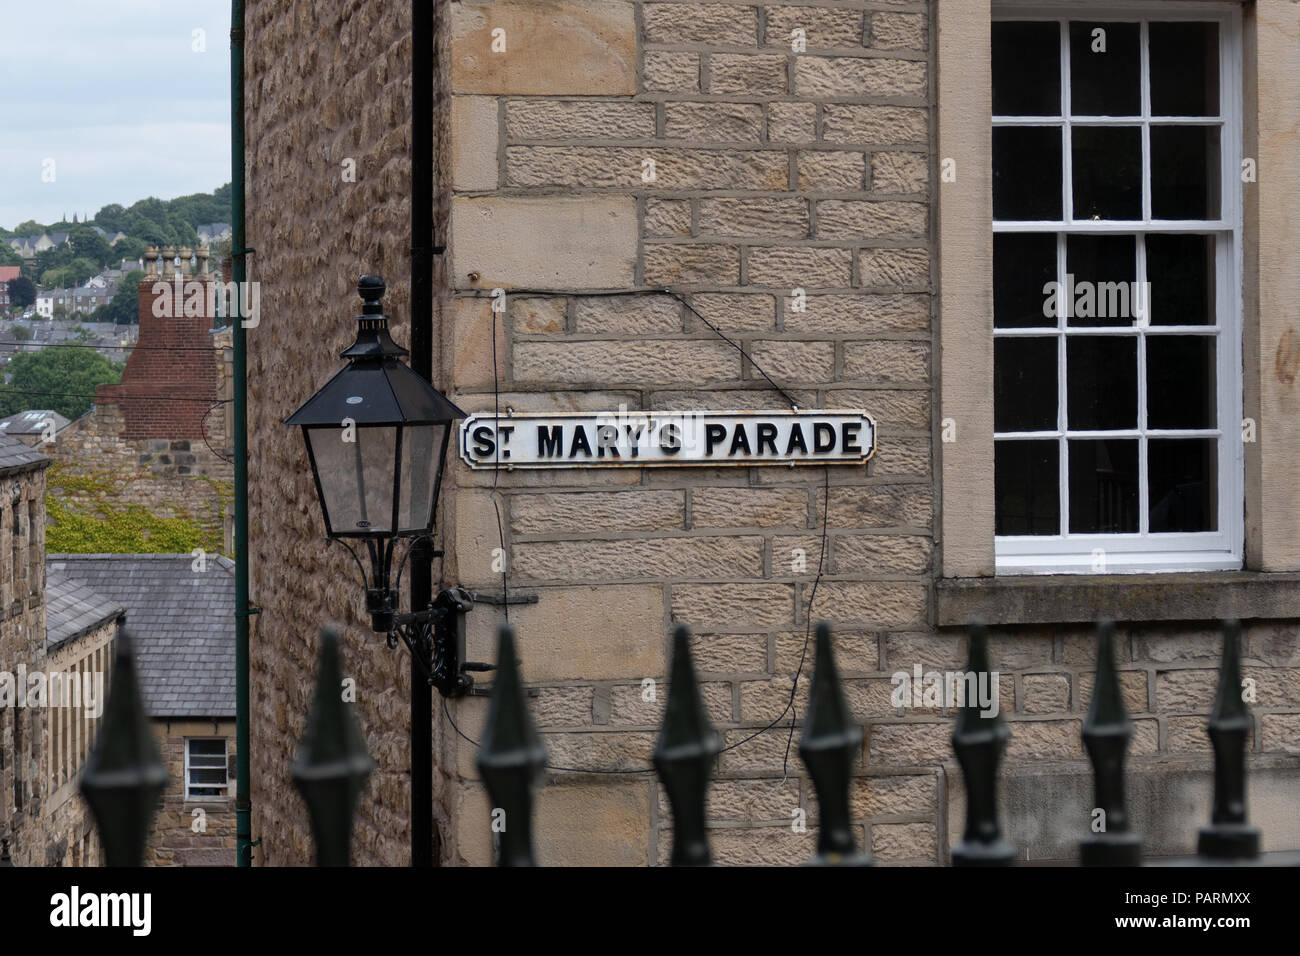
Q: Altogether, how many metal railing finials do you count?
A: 8